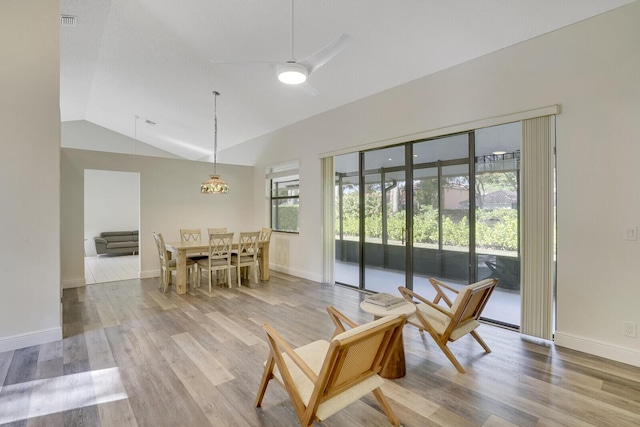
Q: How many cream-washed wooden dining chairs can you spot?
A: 6